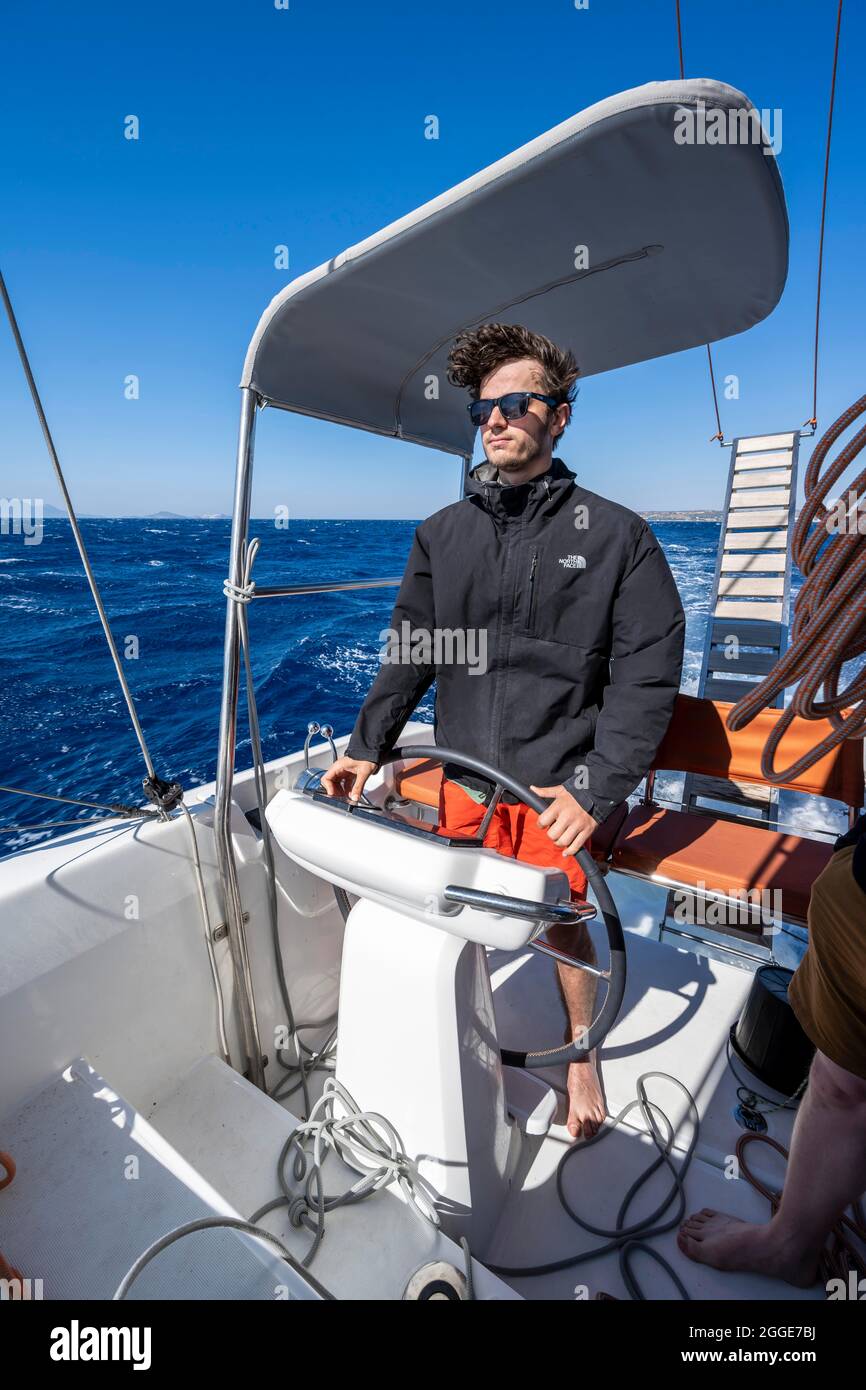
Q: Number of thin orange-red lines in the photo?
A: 2